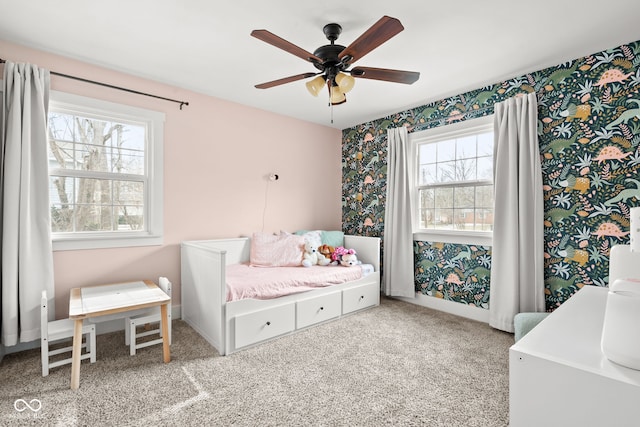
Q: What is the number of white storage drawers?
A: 3